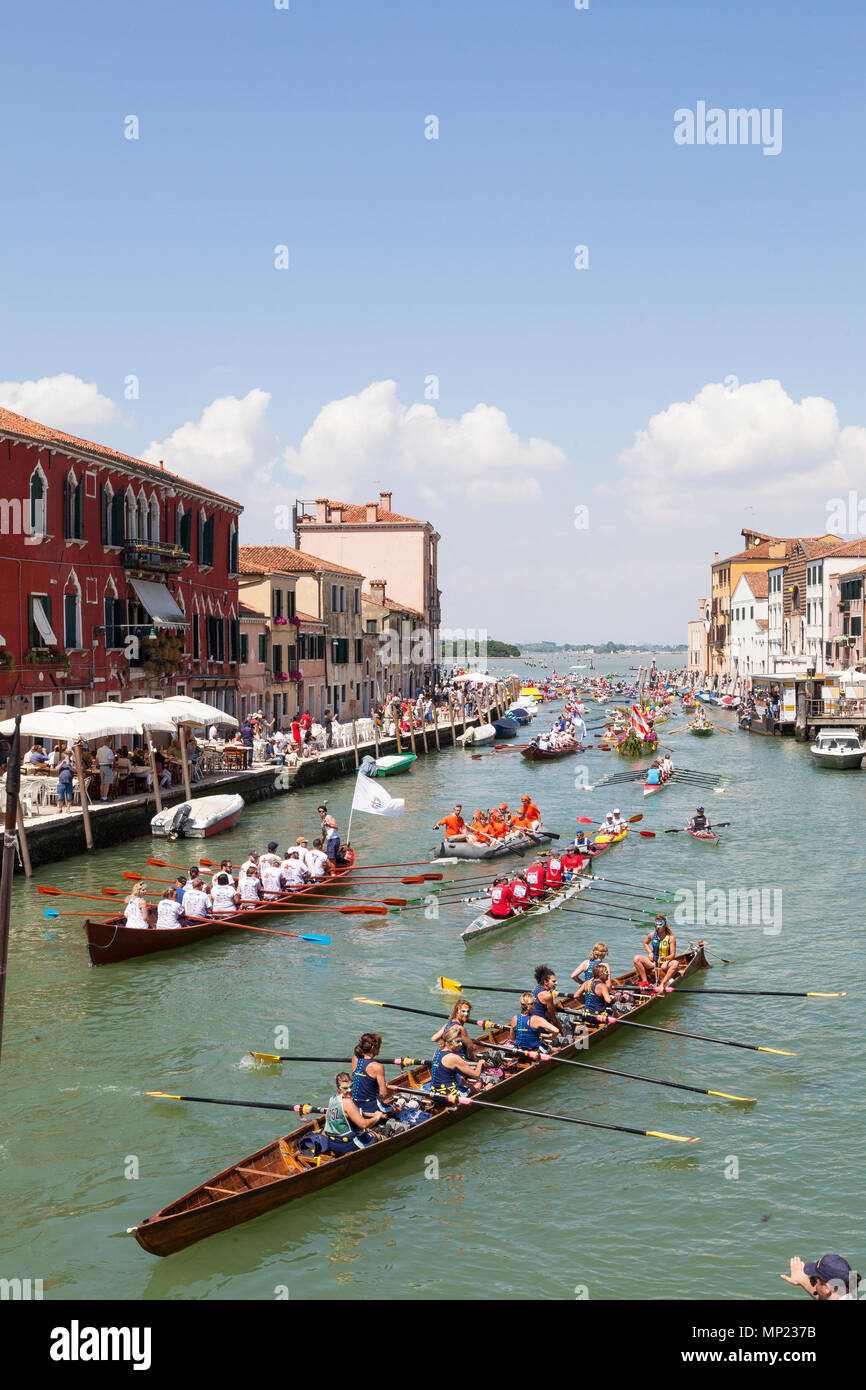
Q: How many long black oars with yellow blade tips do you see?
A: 8